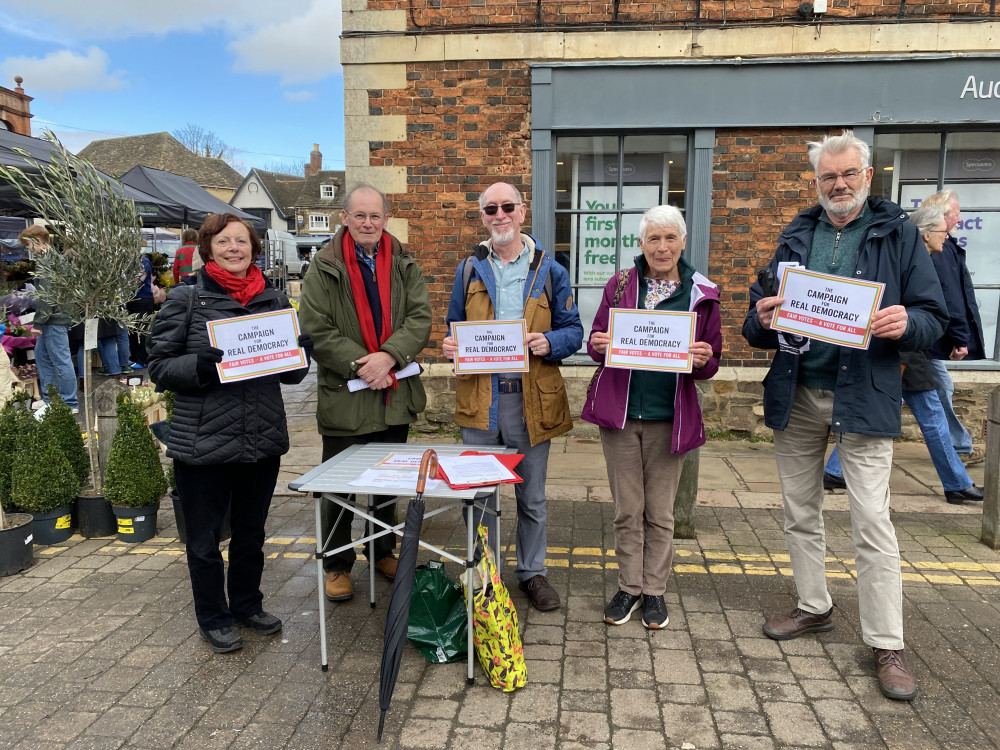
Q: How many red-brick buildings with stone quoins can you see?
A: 1